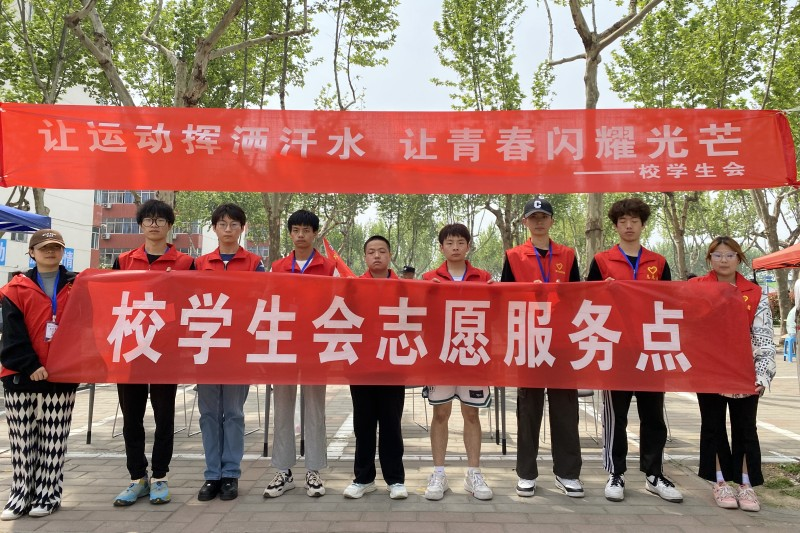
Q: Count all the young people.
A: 9